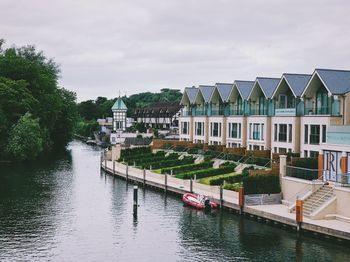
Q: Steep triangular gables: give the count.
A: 7